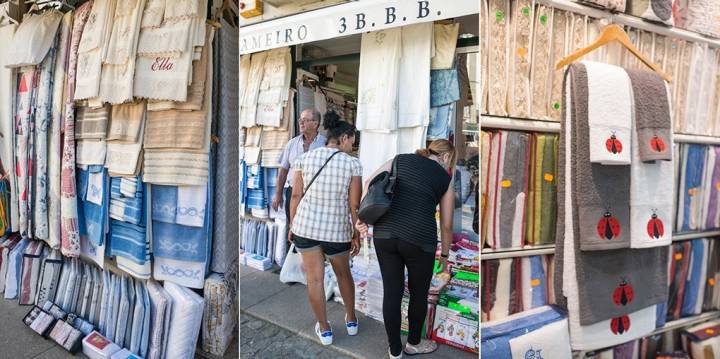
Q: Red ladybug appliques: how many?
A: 6